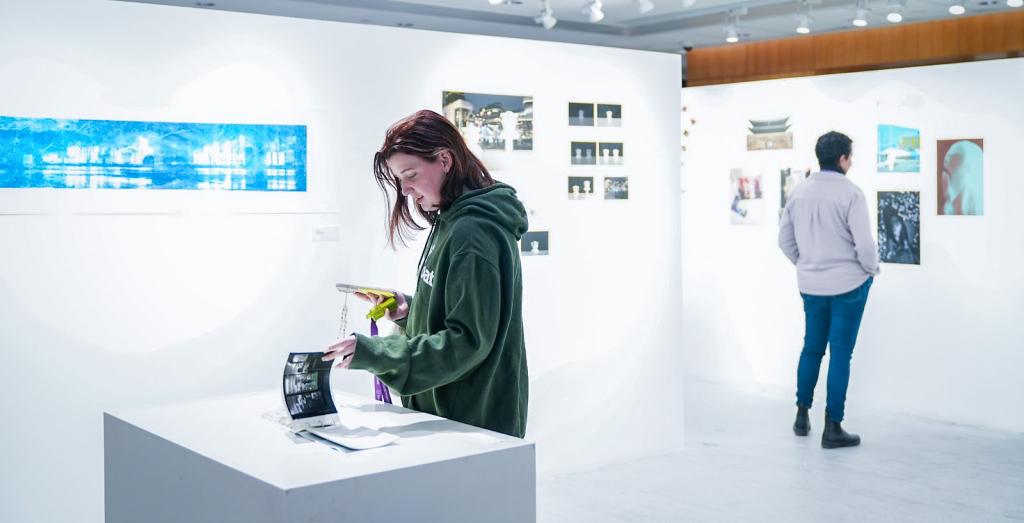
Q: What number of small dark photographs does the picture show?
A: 7